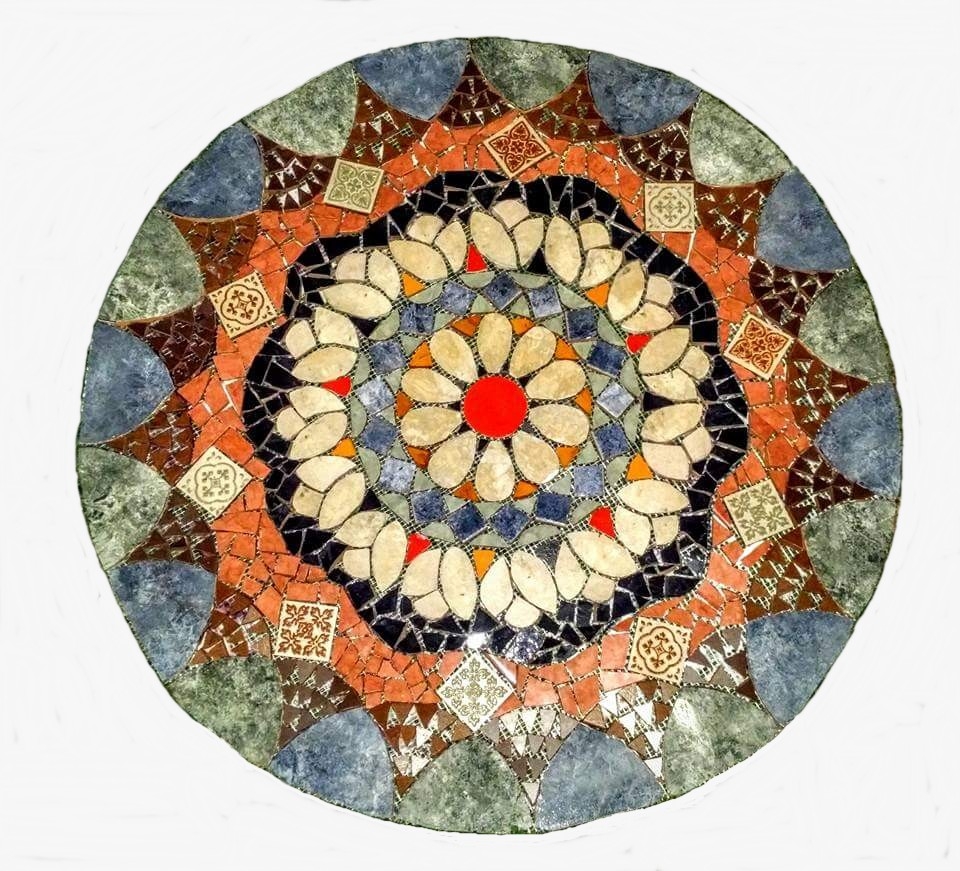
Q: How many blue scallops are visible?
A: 10